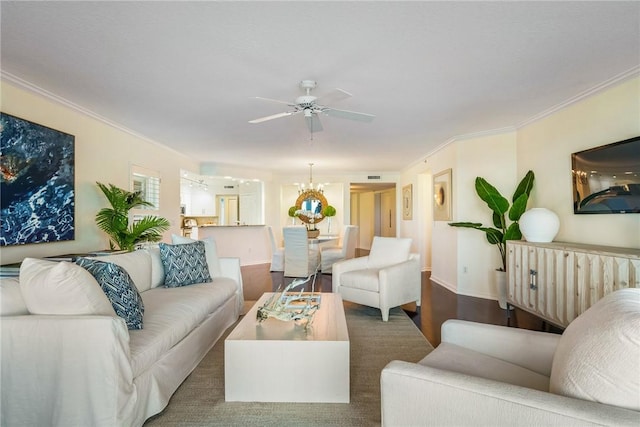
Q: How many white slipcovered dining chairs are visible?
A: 3